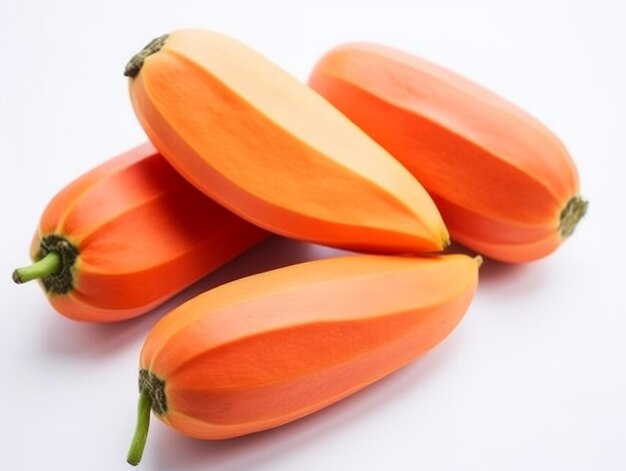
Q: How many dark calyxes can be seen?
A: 4